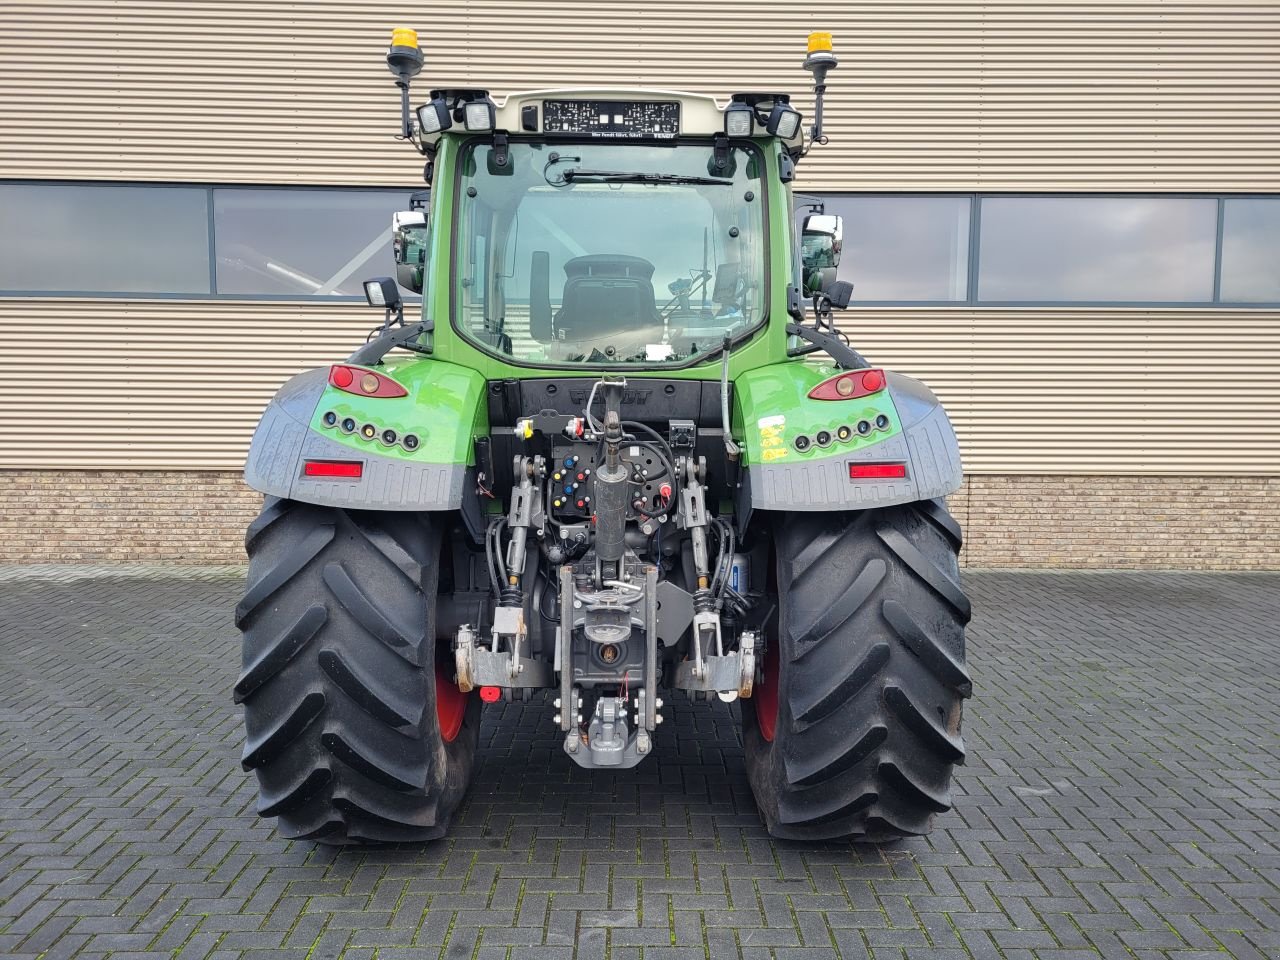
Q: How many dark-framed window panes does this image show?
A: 5